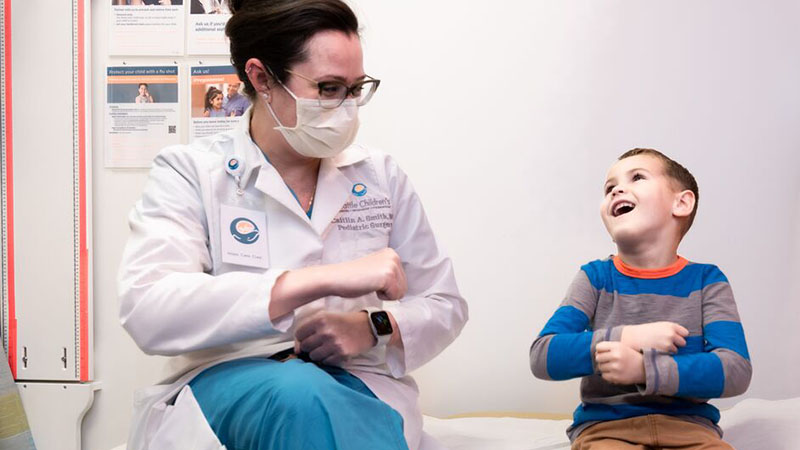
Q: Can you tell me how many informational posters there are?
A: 4